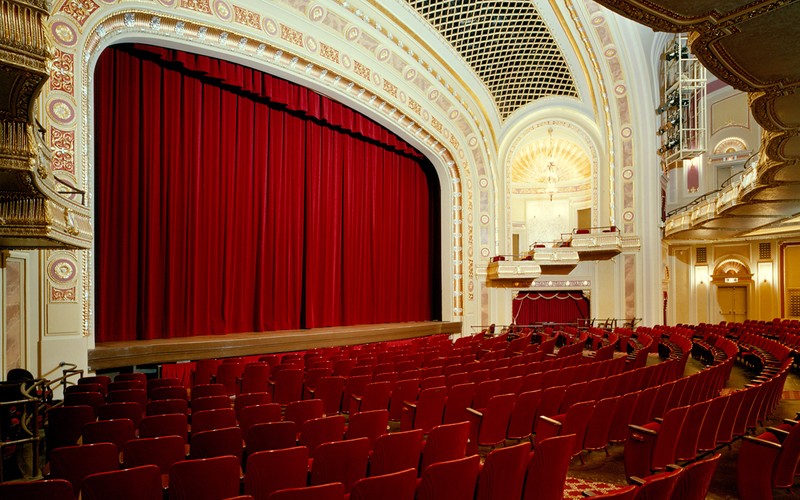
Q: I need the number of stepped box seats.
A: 3